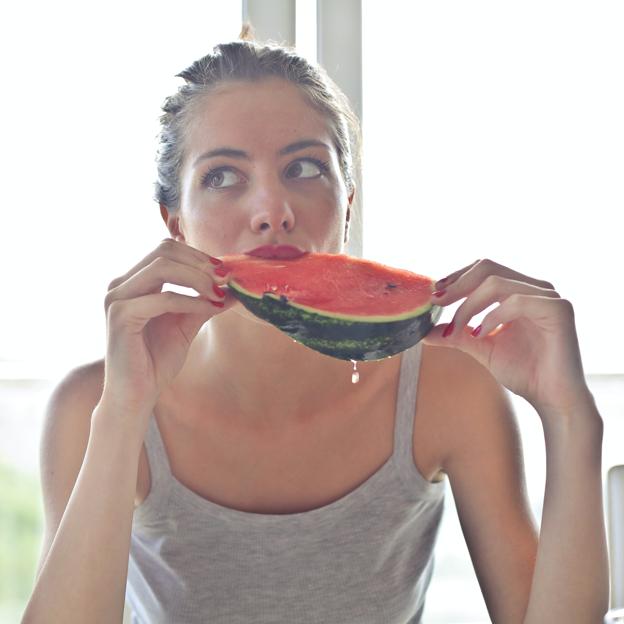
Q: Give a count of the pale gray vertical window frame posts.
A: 2